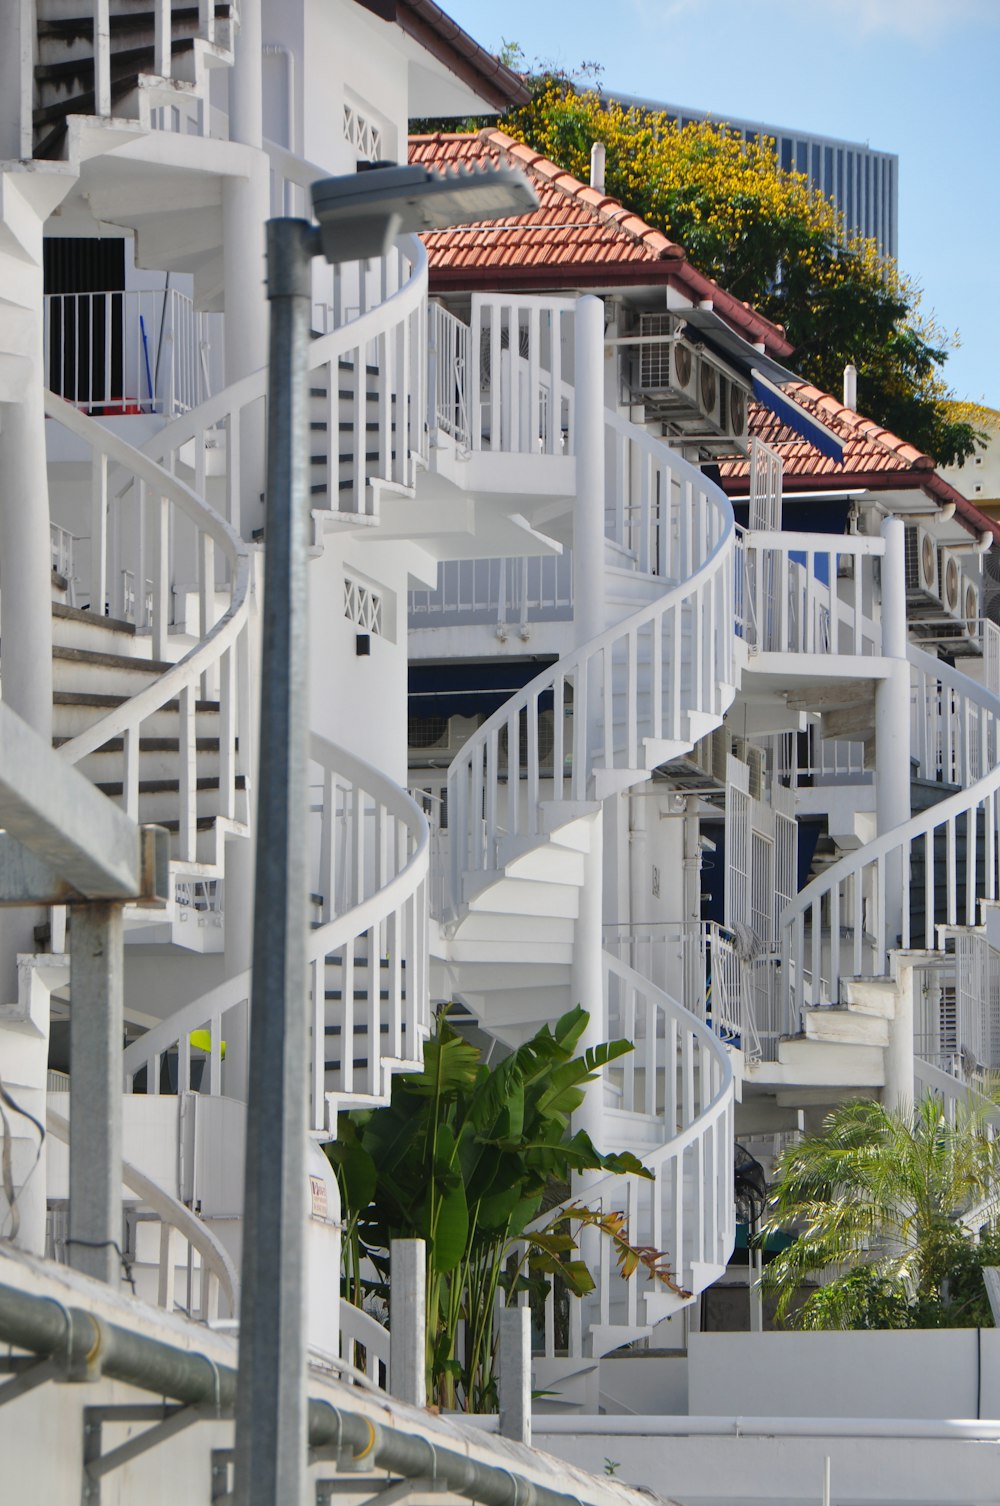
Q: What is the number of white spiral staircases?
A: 4